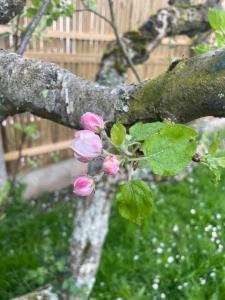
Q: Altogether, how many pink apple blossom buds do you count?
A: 4